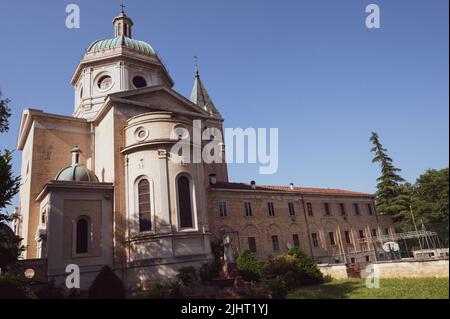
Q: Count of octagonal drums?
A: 1